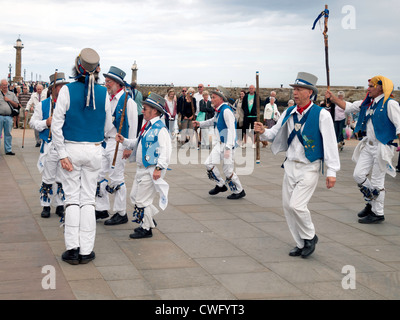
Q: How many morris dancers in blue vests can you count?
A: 7